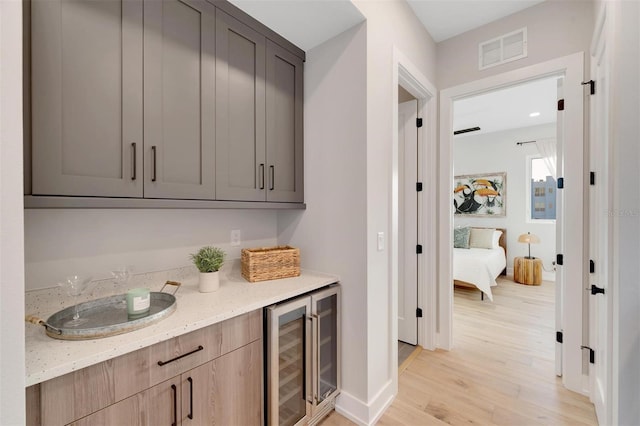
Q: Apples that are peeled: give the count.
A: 0